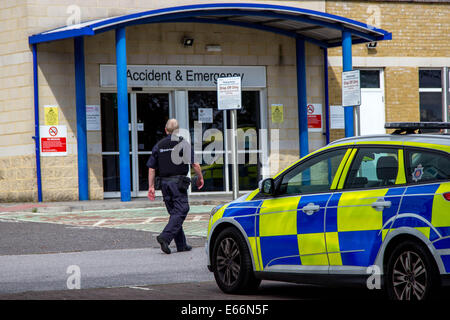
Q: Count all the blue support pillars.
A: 4